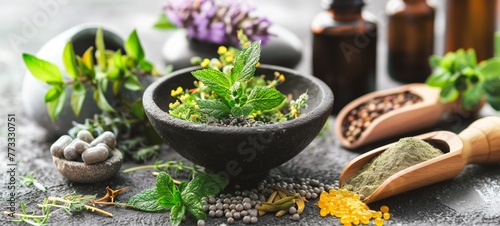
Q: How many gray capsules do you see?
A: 7